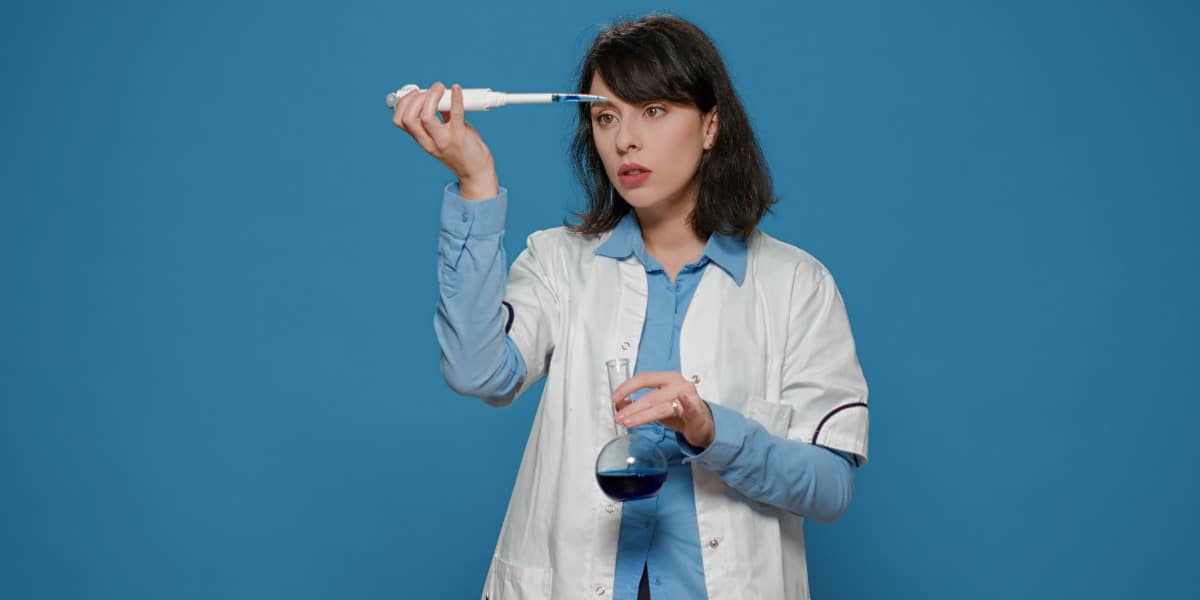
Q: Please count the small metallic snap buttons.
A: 5